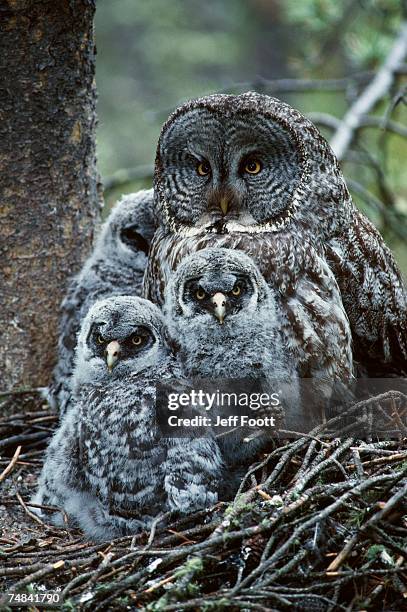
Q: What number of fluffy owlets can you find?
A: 3